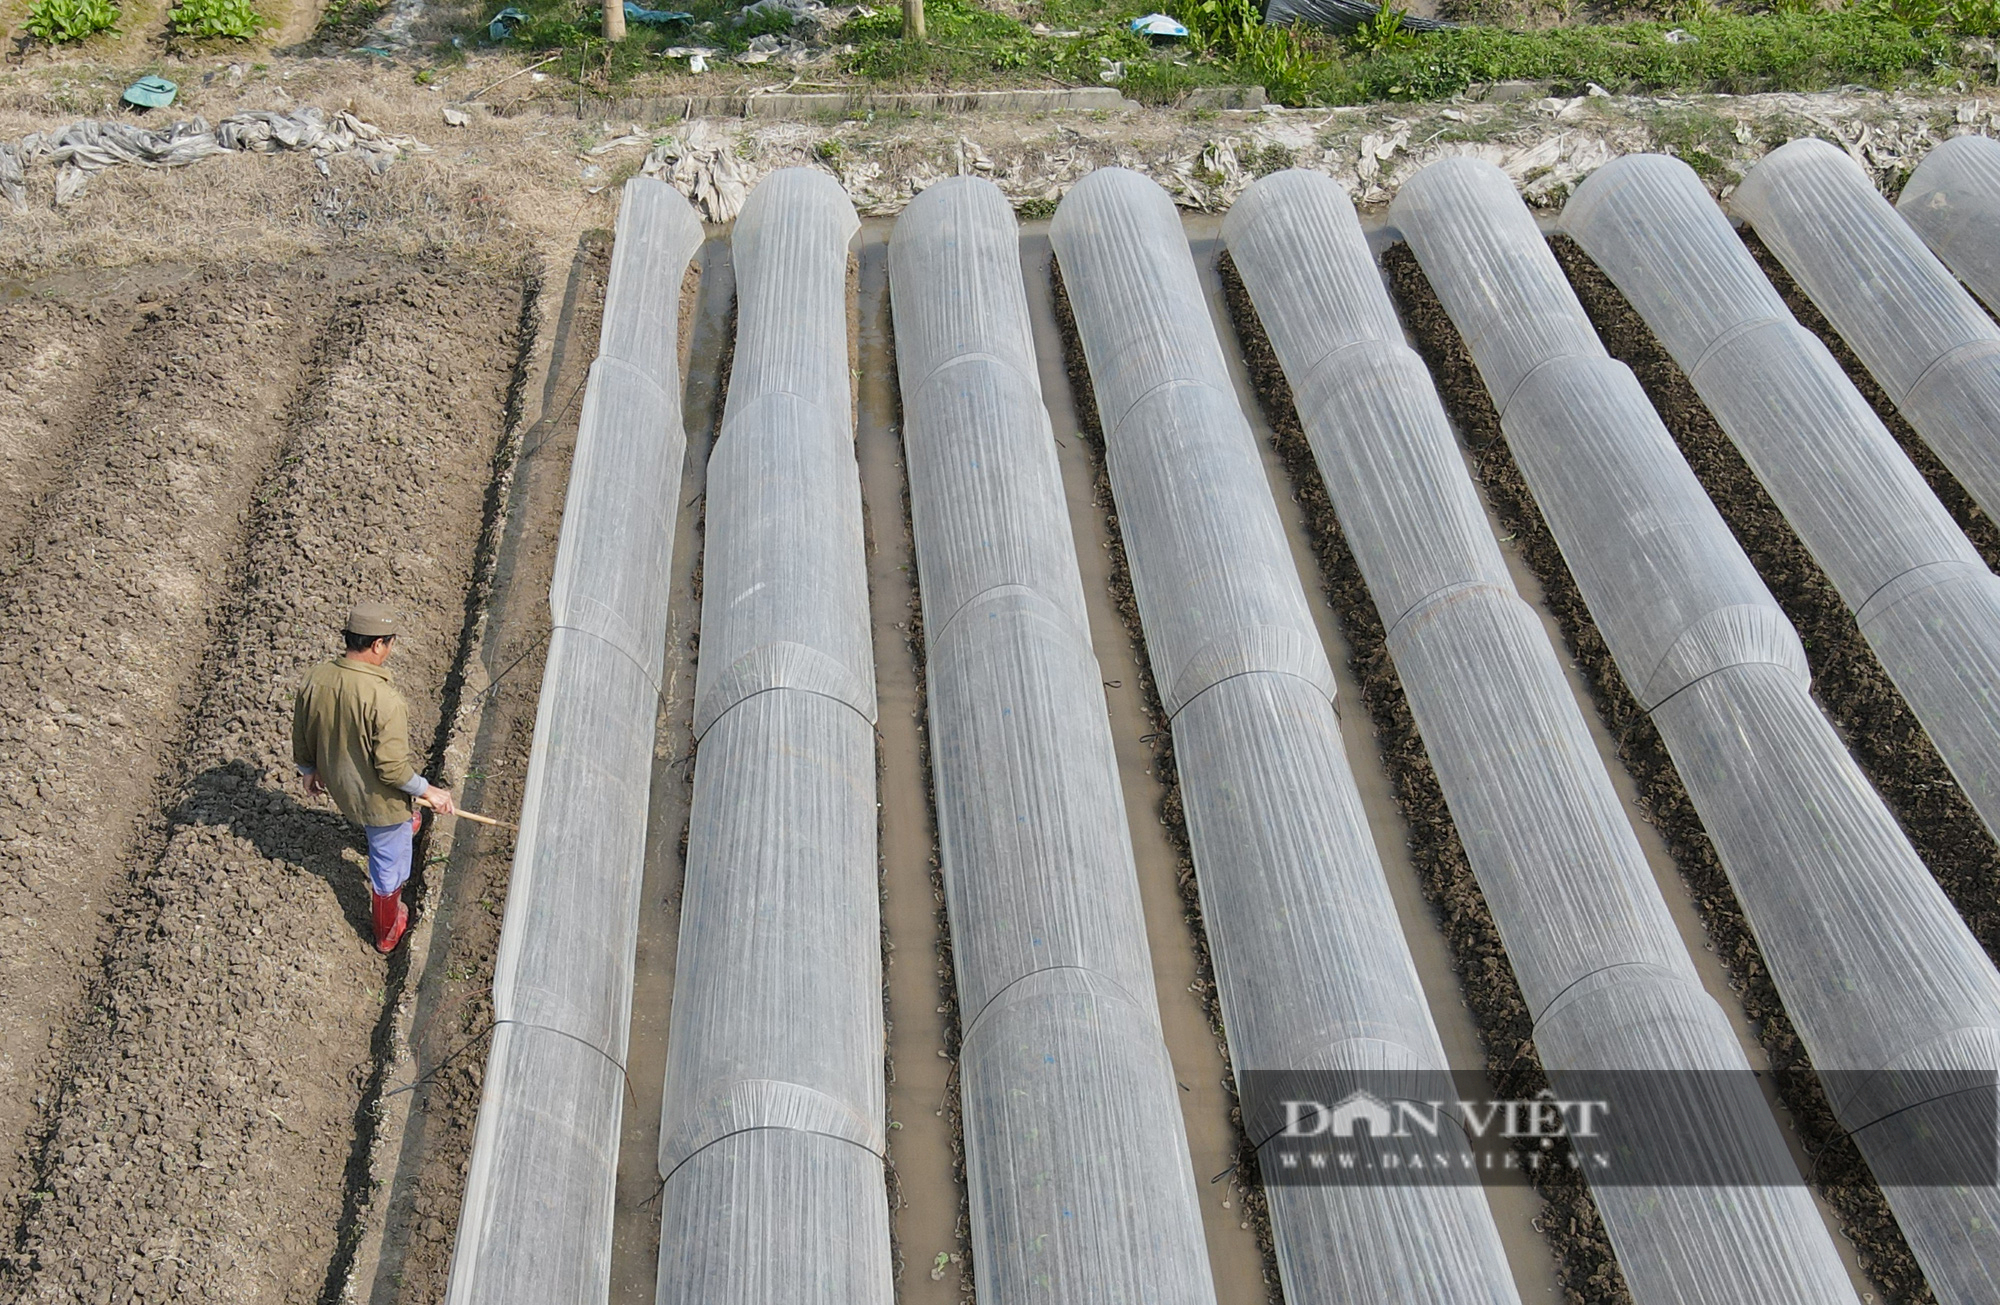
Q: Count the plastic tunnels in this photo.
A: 9